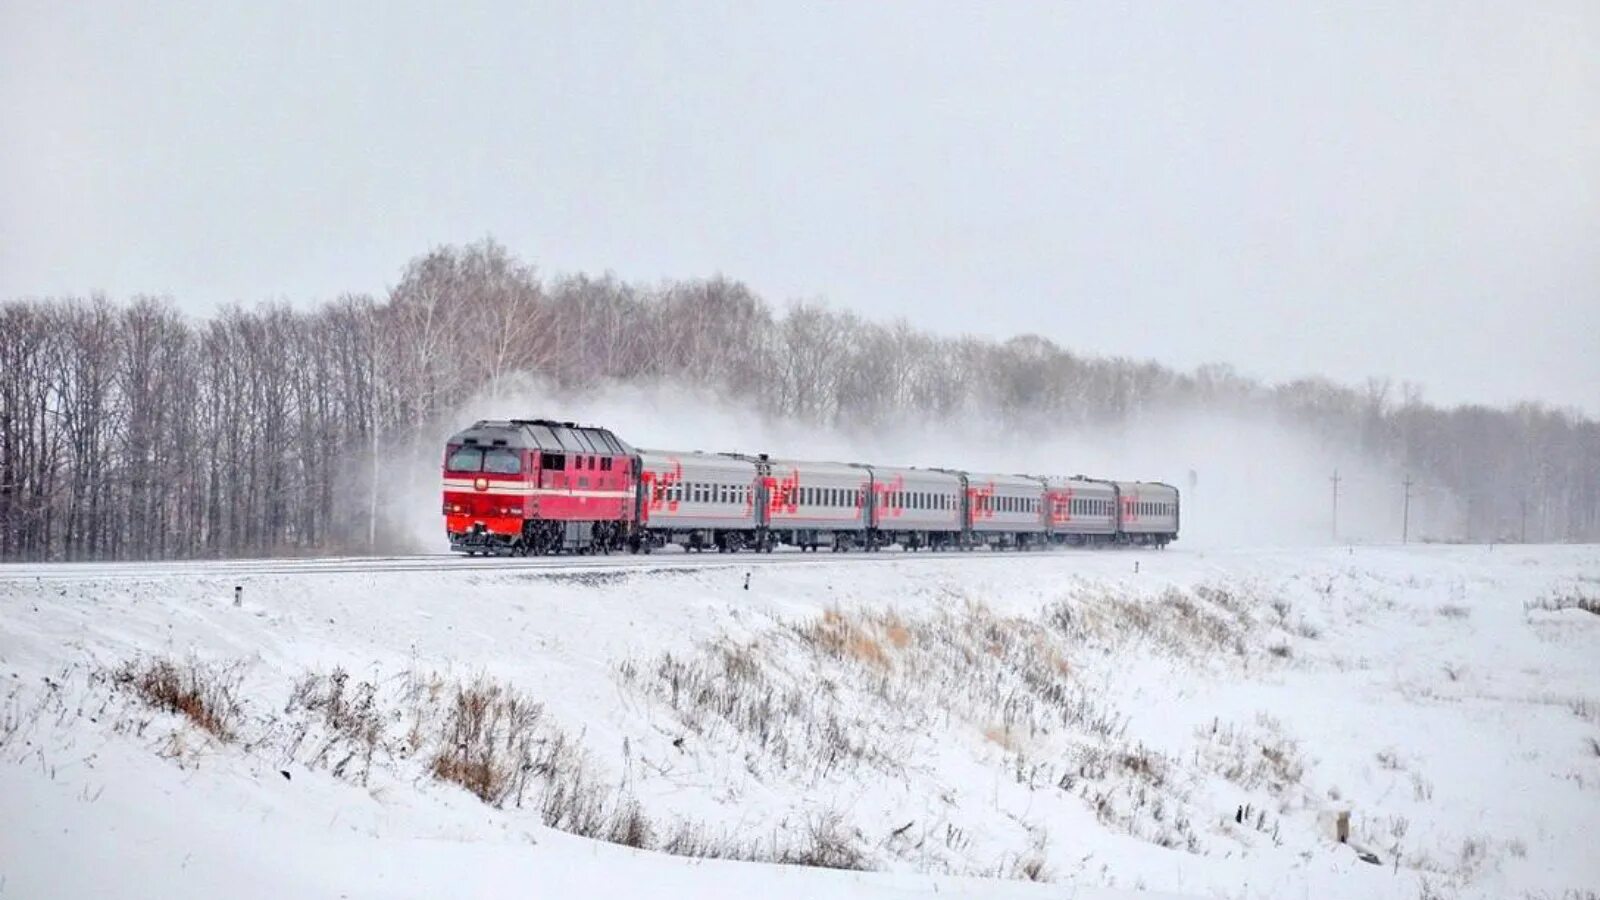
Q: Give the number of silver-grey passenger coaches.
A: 6